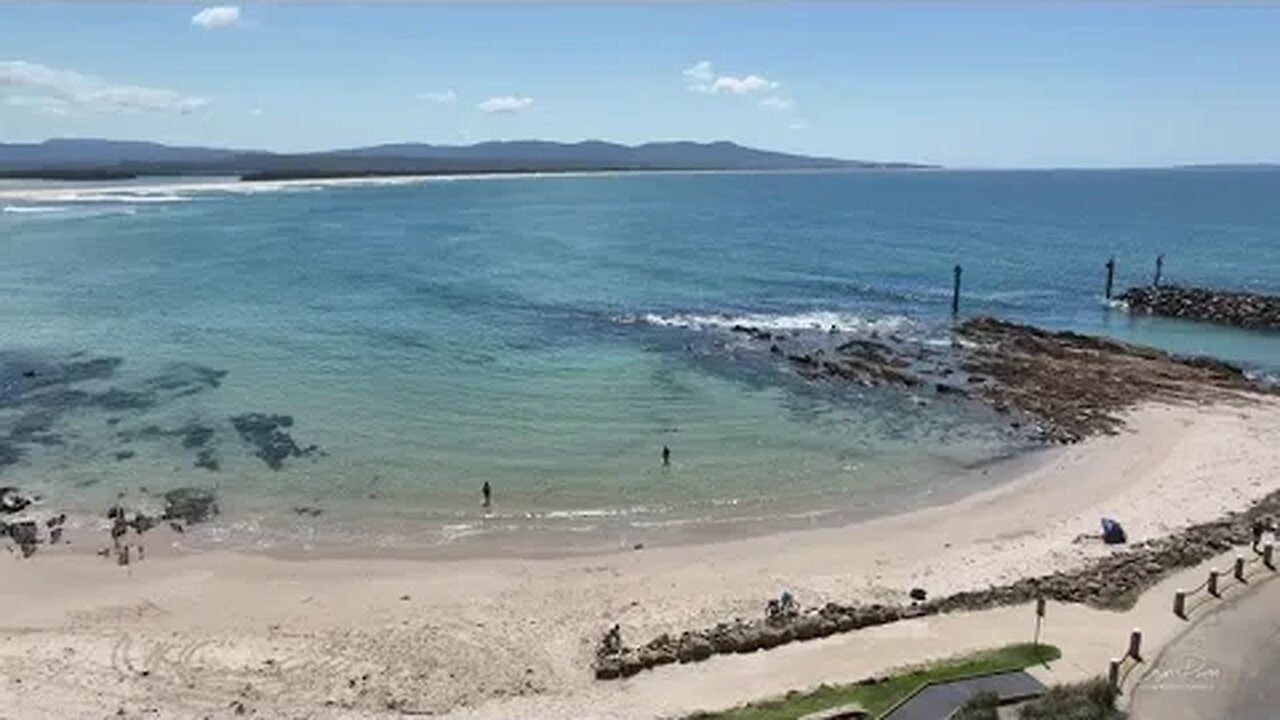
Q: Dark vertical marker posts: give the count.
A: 3